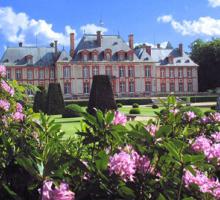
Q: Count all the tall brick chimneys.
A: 5